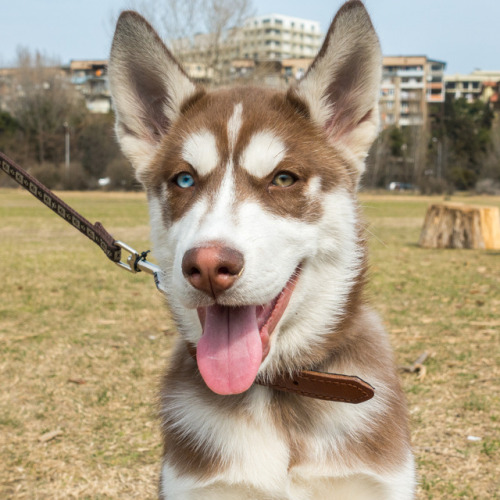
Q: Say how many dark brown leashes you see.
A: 1